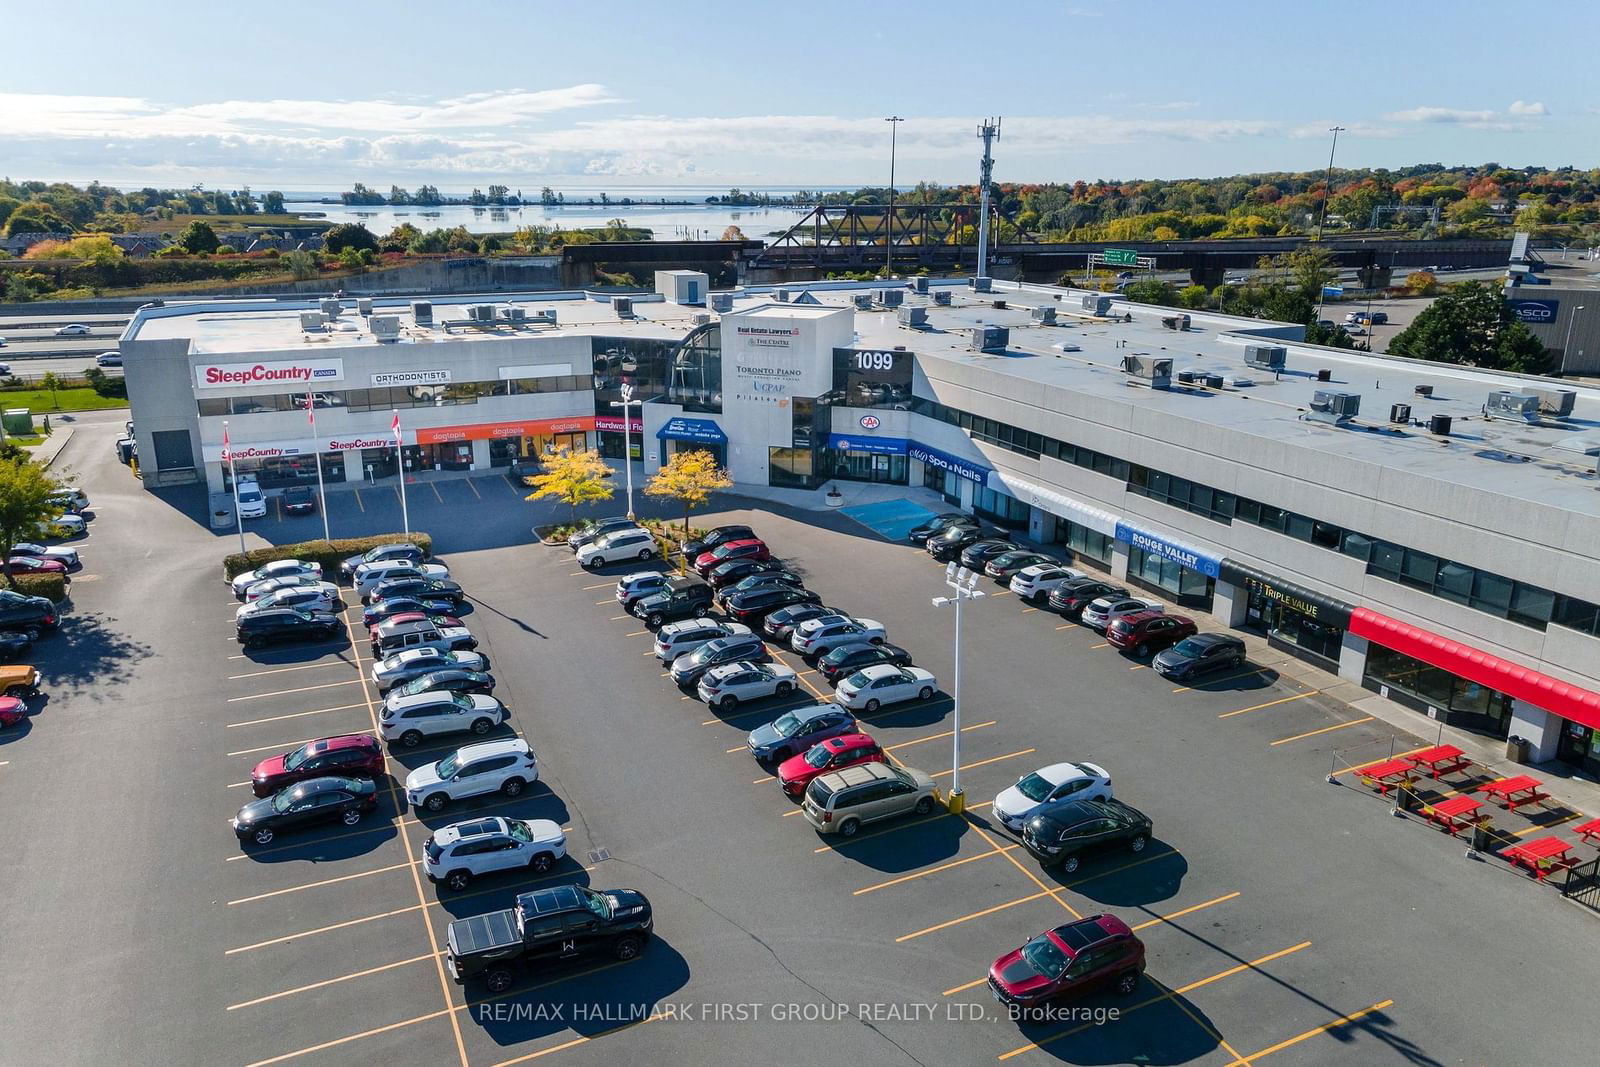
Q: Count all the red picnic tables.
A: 6